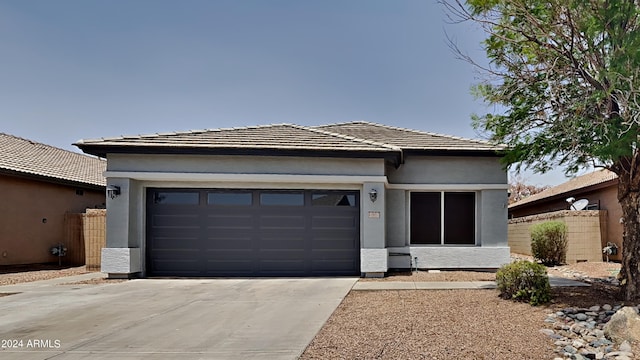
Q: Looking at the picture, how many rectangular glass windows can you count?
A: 6